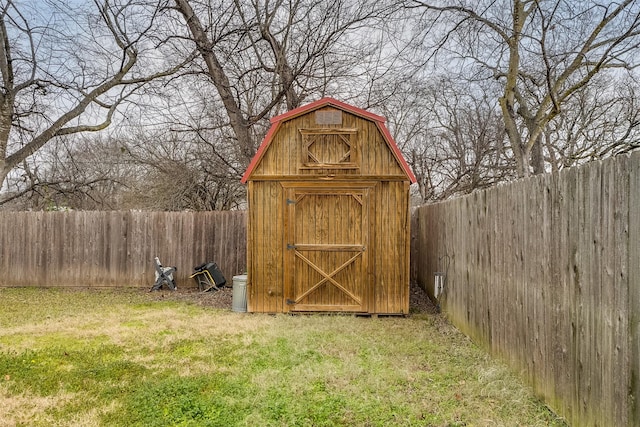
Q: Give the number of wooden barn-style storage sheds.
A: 1